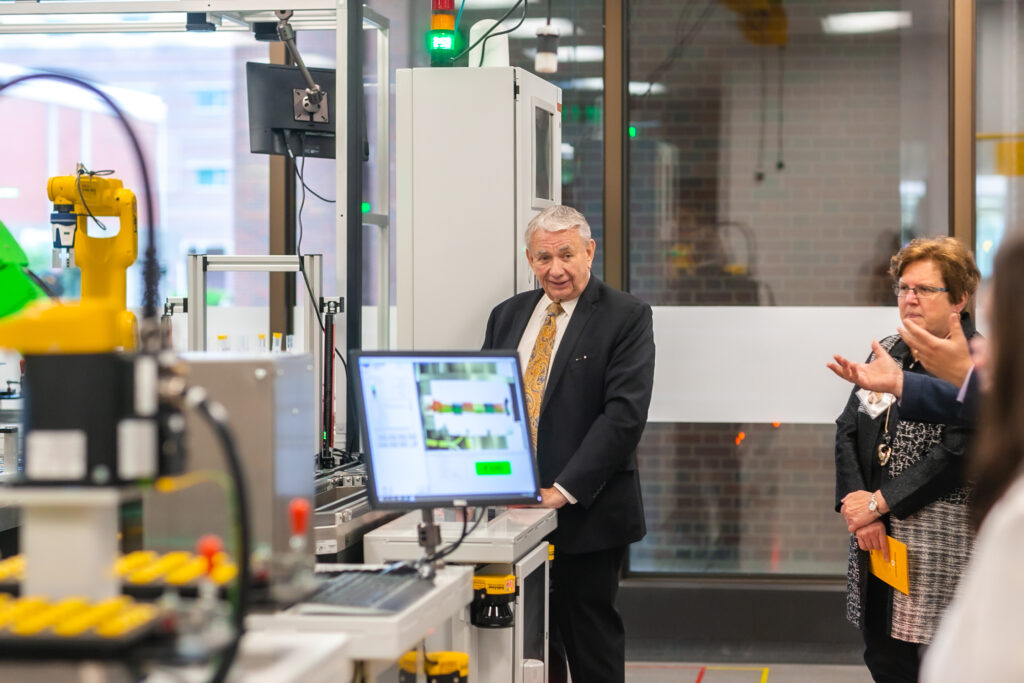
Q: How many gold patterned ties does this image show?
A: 1